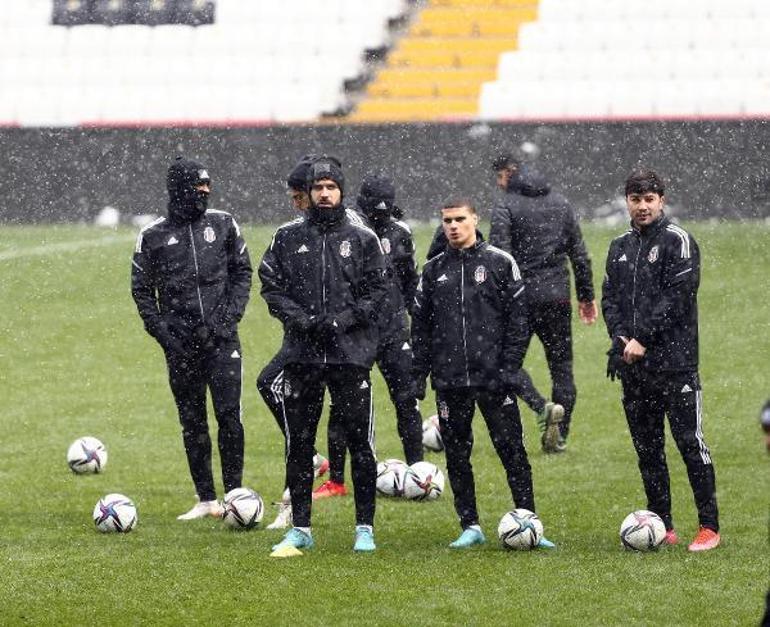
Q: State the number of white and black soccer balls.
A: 8